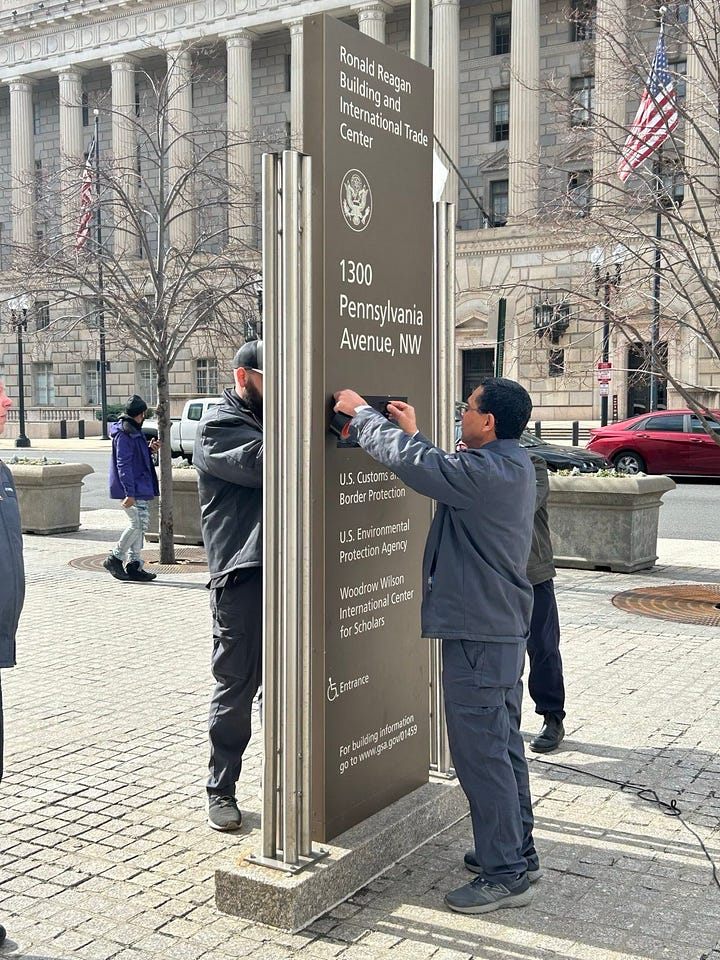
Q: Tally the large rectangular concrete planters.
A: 3